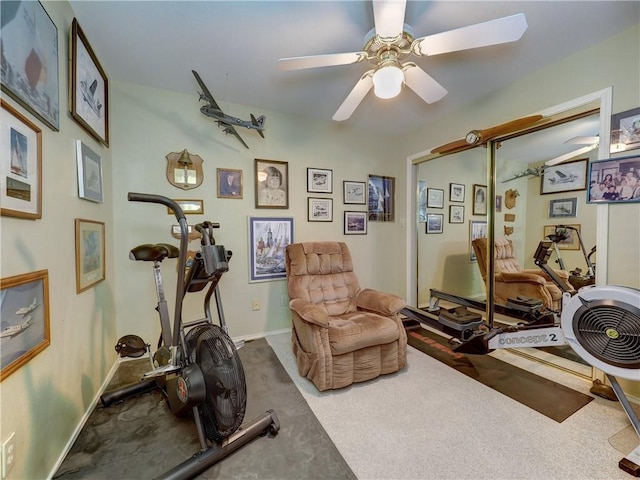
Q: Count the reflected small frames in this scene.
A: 4